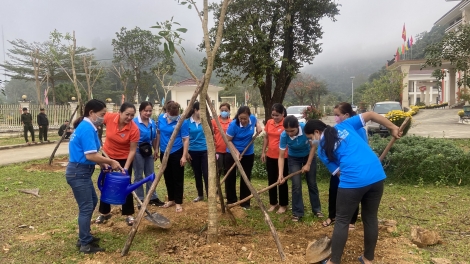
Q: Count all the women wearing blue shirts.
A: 8